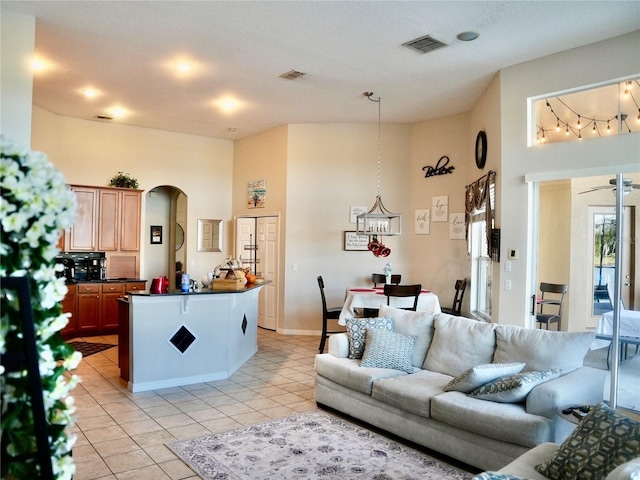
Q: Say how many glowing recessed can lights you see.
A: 5